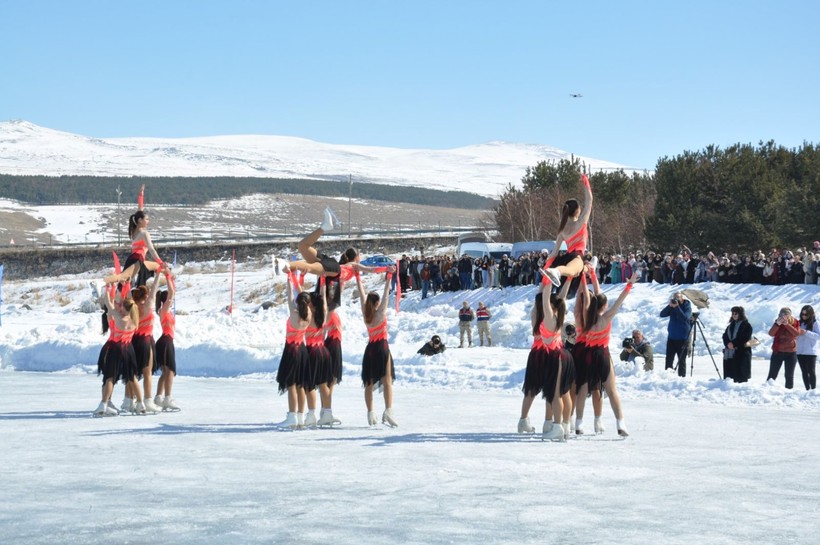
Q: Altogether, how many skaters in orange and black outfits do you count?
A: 15